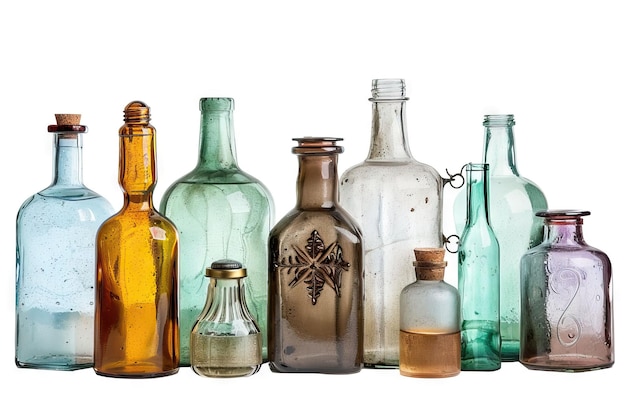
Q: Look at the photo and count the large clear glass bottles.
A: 1